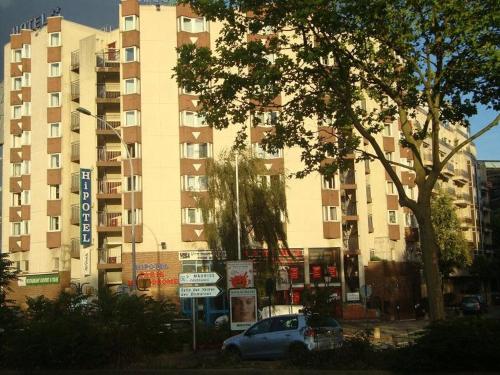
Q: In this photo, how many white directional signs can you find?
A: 2